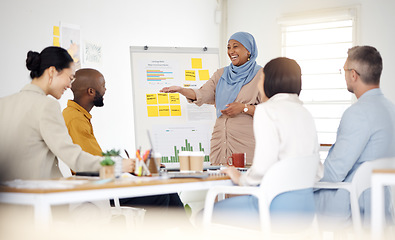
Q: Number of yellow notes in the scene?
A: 11